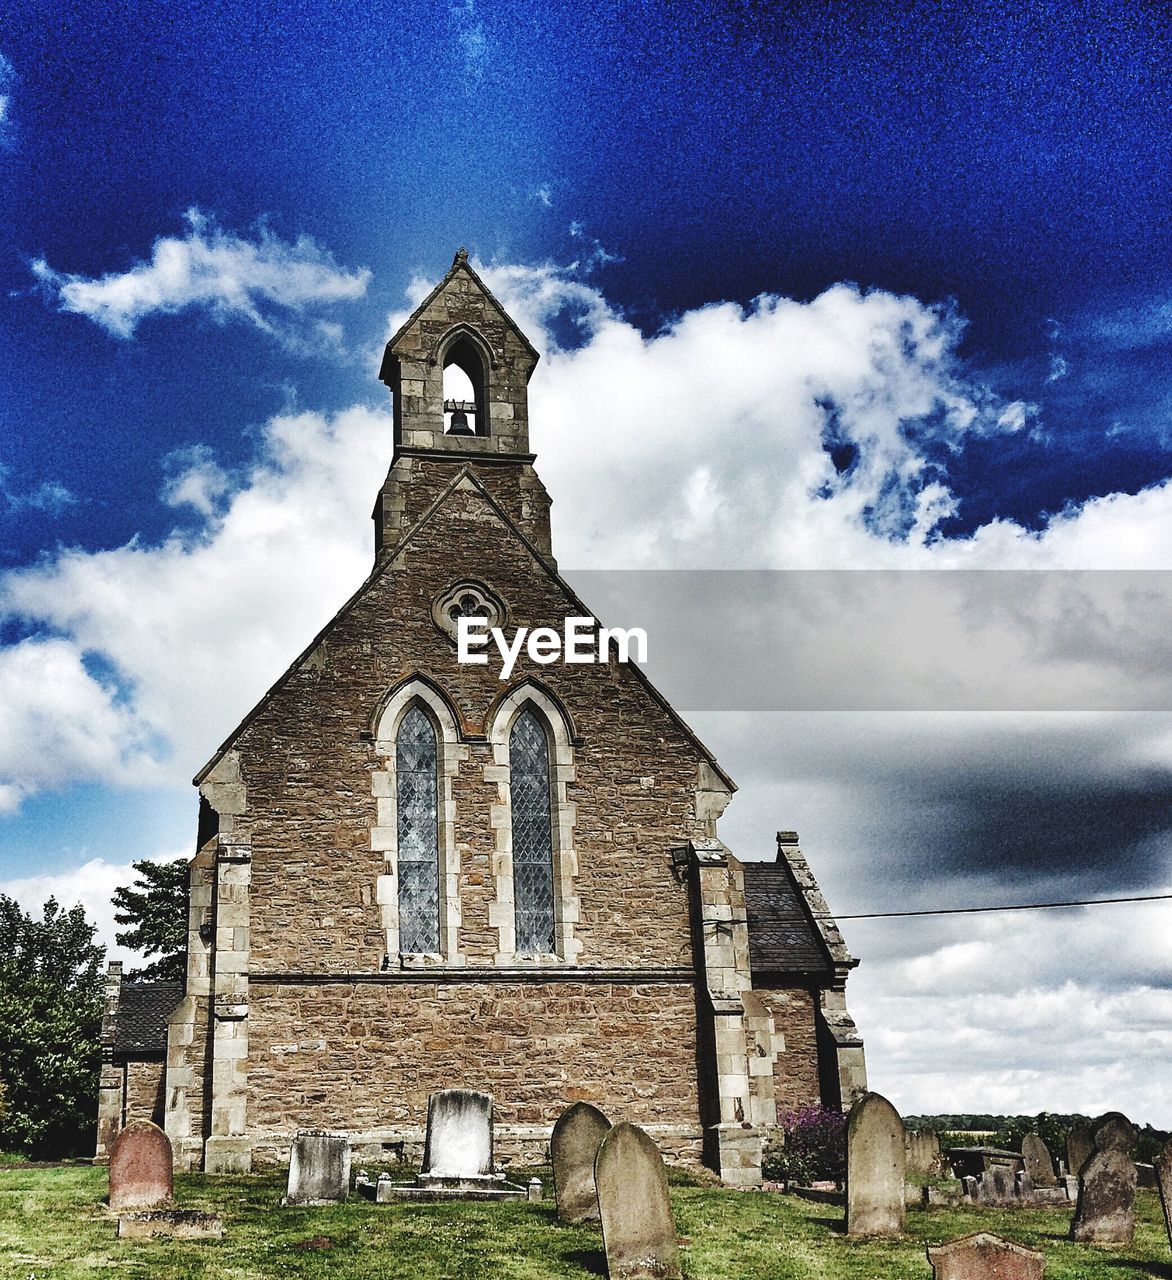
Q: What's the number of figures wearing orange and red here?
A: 0